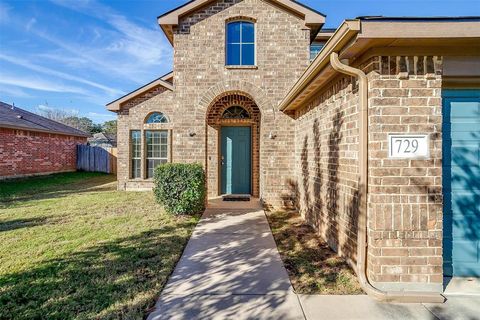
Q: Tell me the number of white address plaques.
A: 1